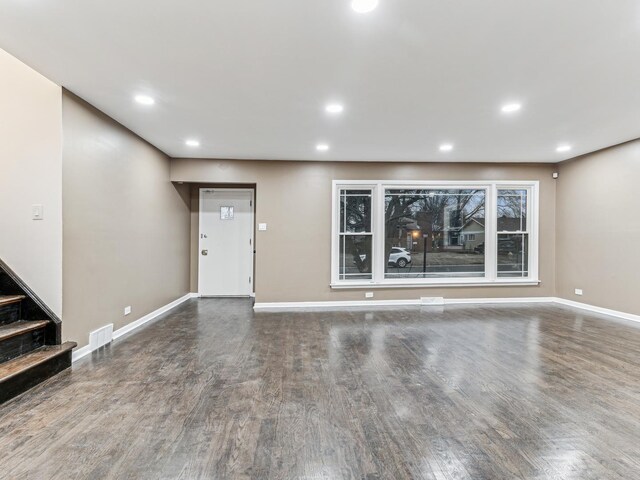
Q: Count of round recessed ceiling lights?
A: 8